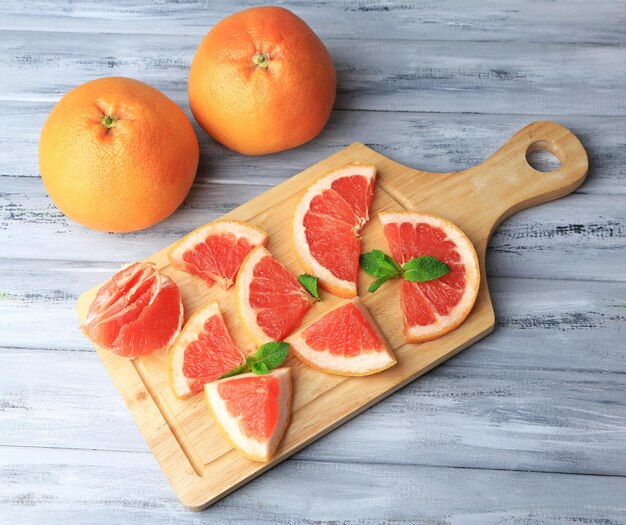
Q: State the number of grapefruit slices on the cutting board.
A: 7